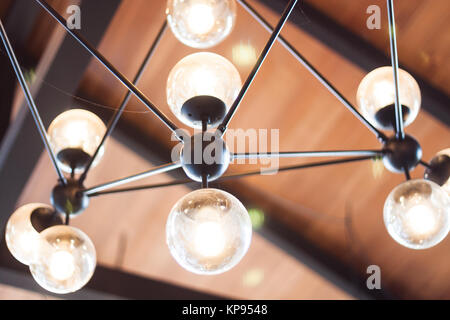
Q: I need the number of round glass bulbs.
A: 9